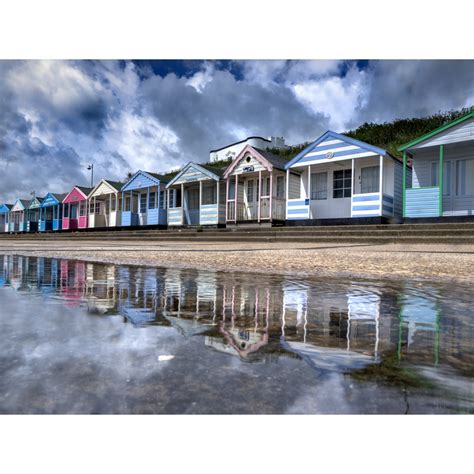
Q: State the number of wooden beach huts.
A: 11